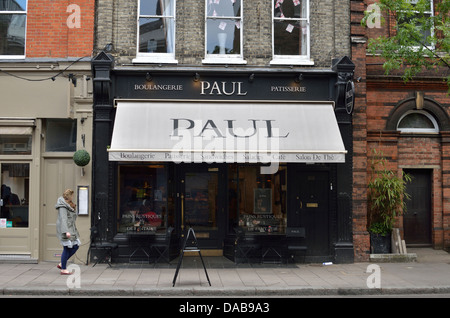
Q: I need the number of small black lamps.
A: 4